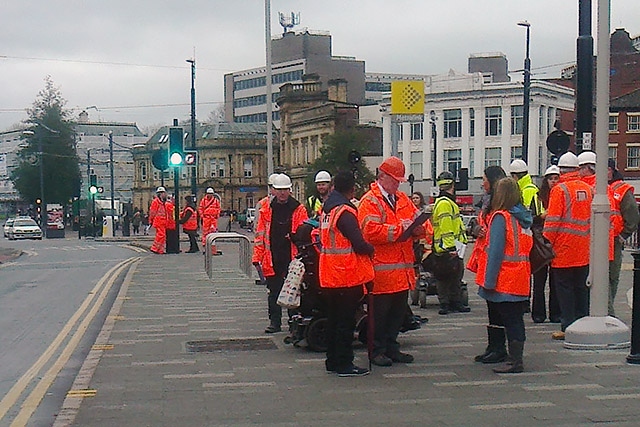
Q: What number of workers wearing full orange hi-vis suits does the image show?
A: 2